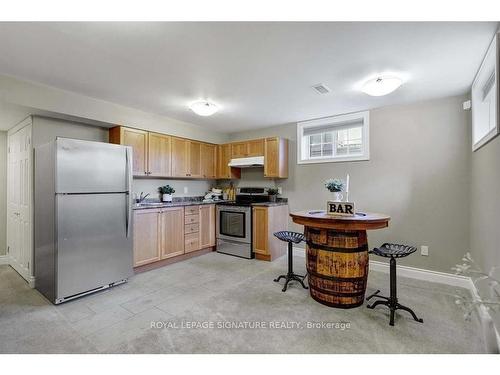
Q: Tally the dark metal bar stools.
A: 2